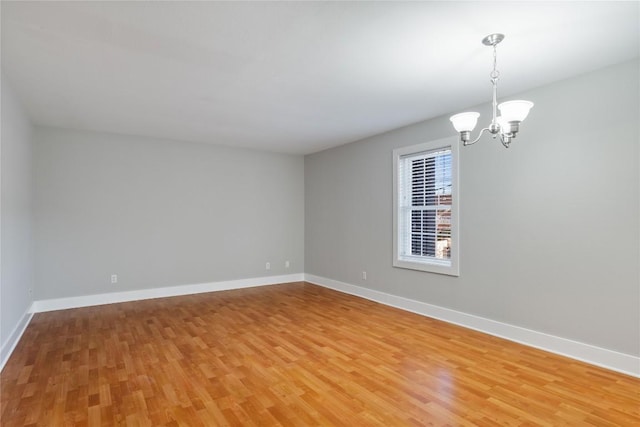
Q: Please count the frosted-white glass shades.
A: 3